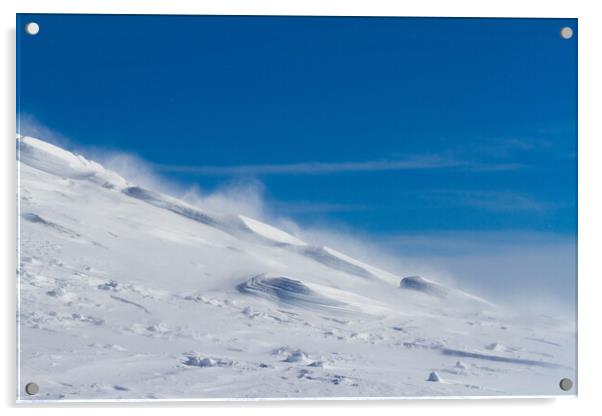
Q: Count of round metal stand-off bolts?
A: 4